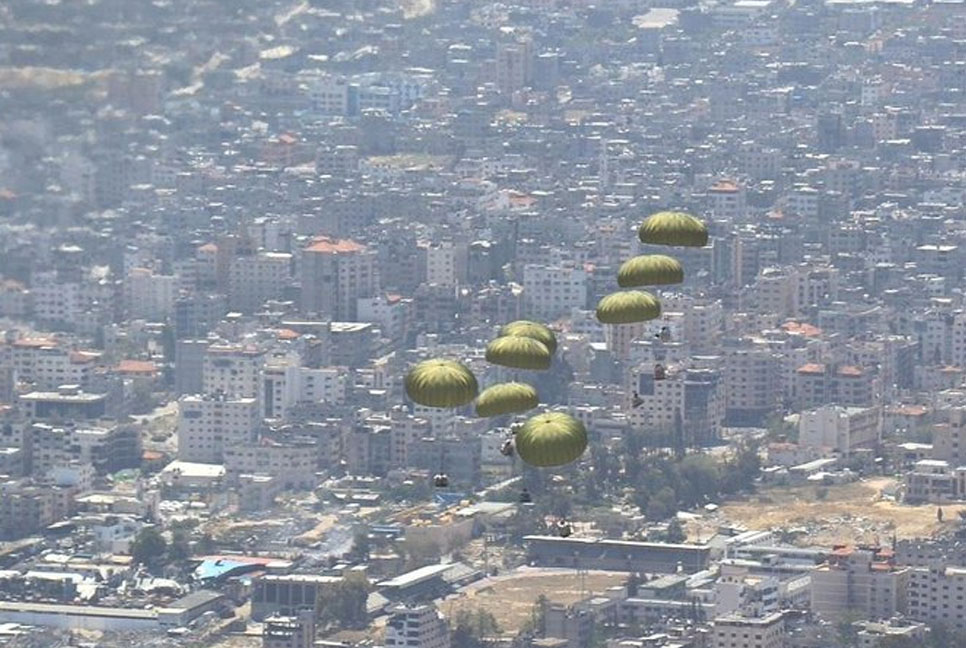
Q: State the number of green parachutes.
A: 8